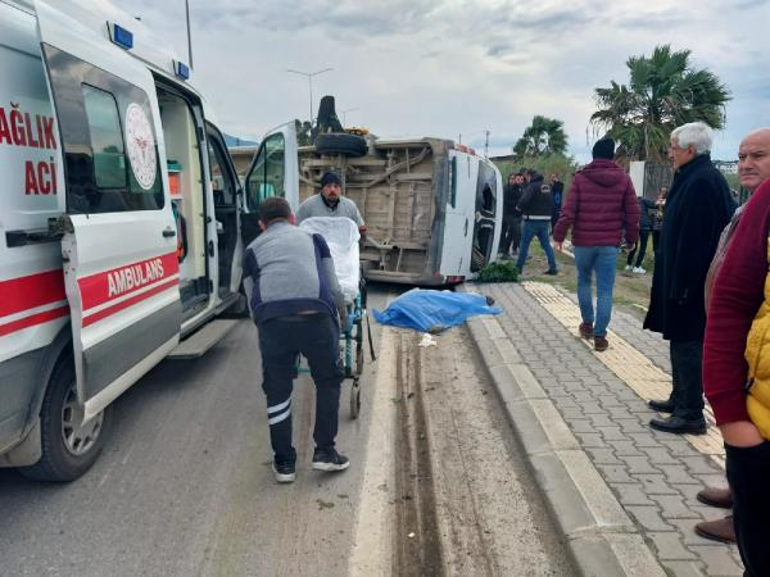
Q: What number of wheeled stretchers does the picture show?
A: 1